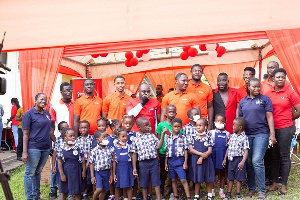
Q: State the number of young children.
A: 15